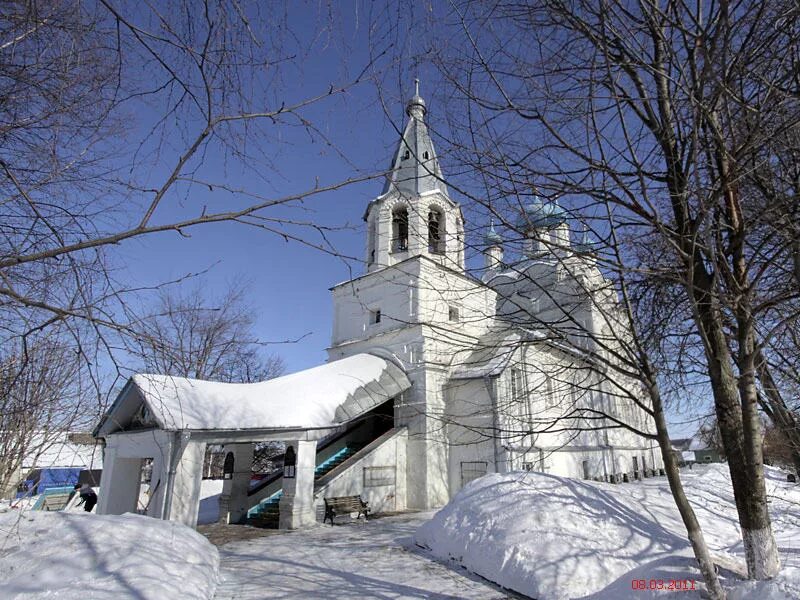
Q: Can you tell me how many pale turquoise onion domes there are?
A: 4